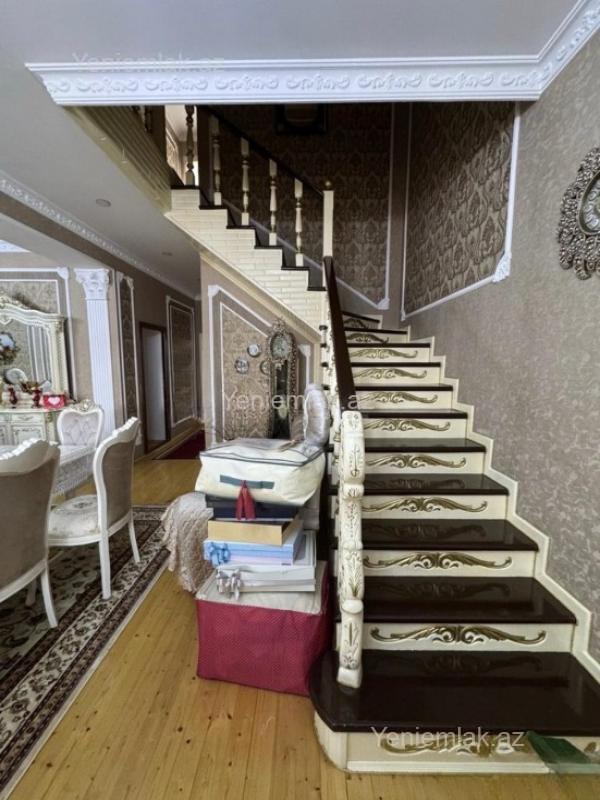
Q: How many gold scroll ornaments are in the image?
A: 11